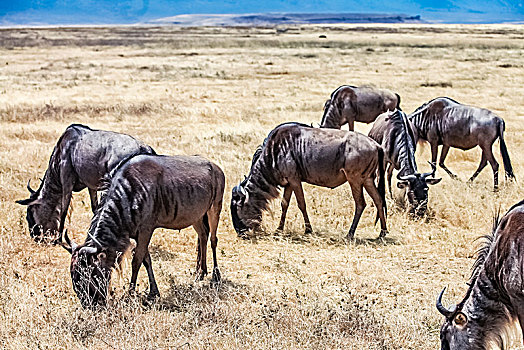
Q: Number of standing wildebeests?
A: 7